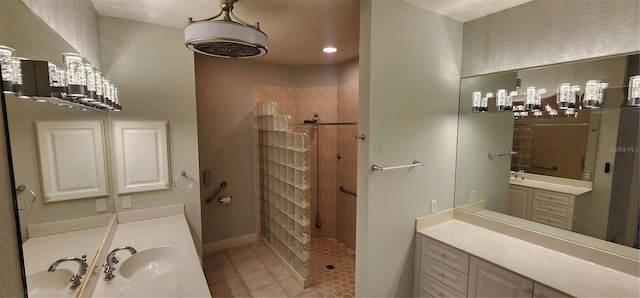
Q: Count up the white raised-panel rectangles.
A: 2